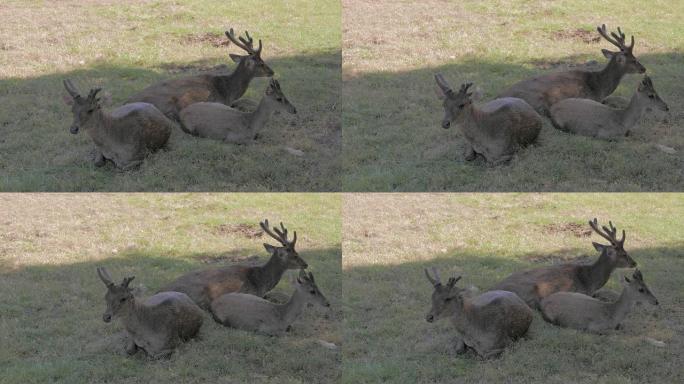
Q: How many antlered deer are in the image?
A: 8